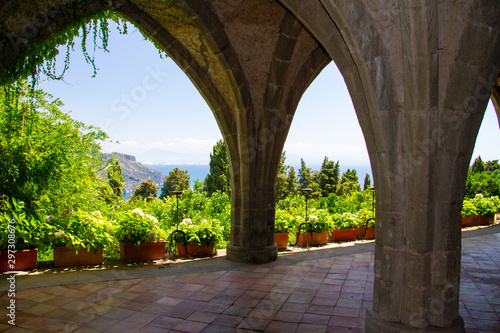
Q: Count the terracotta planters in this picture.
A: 10